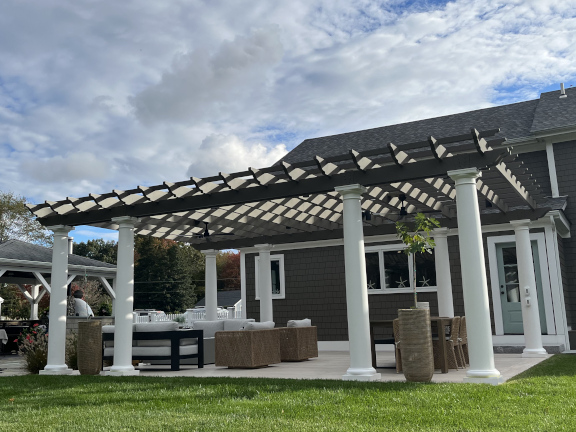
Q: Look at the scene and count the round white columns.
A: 8